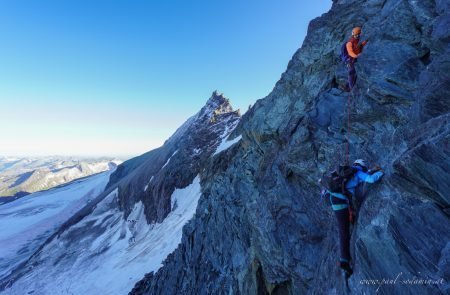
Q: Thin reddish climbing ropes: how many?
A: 1